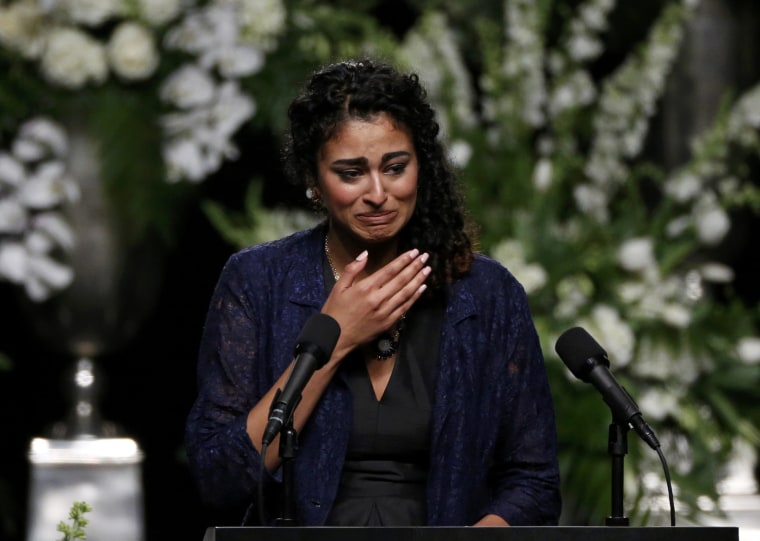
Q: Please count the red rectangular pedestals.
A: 0